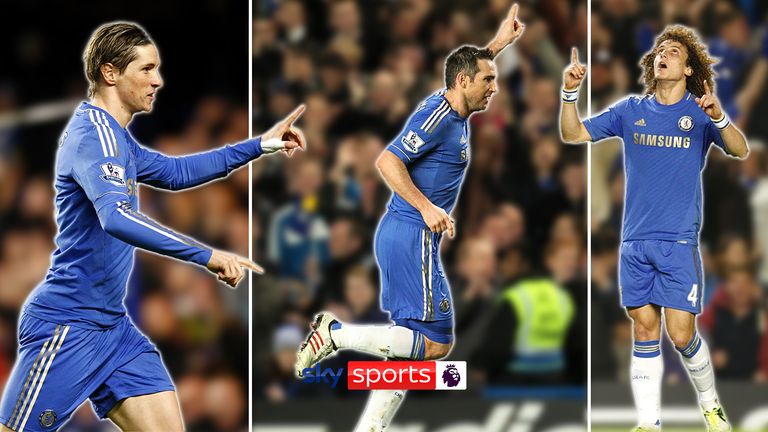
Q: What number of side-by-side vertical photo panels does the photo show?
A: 3